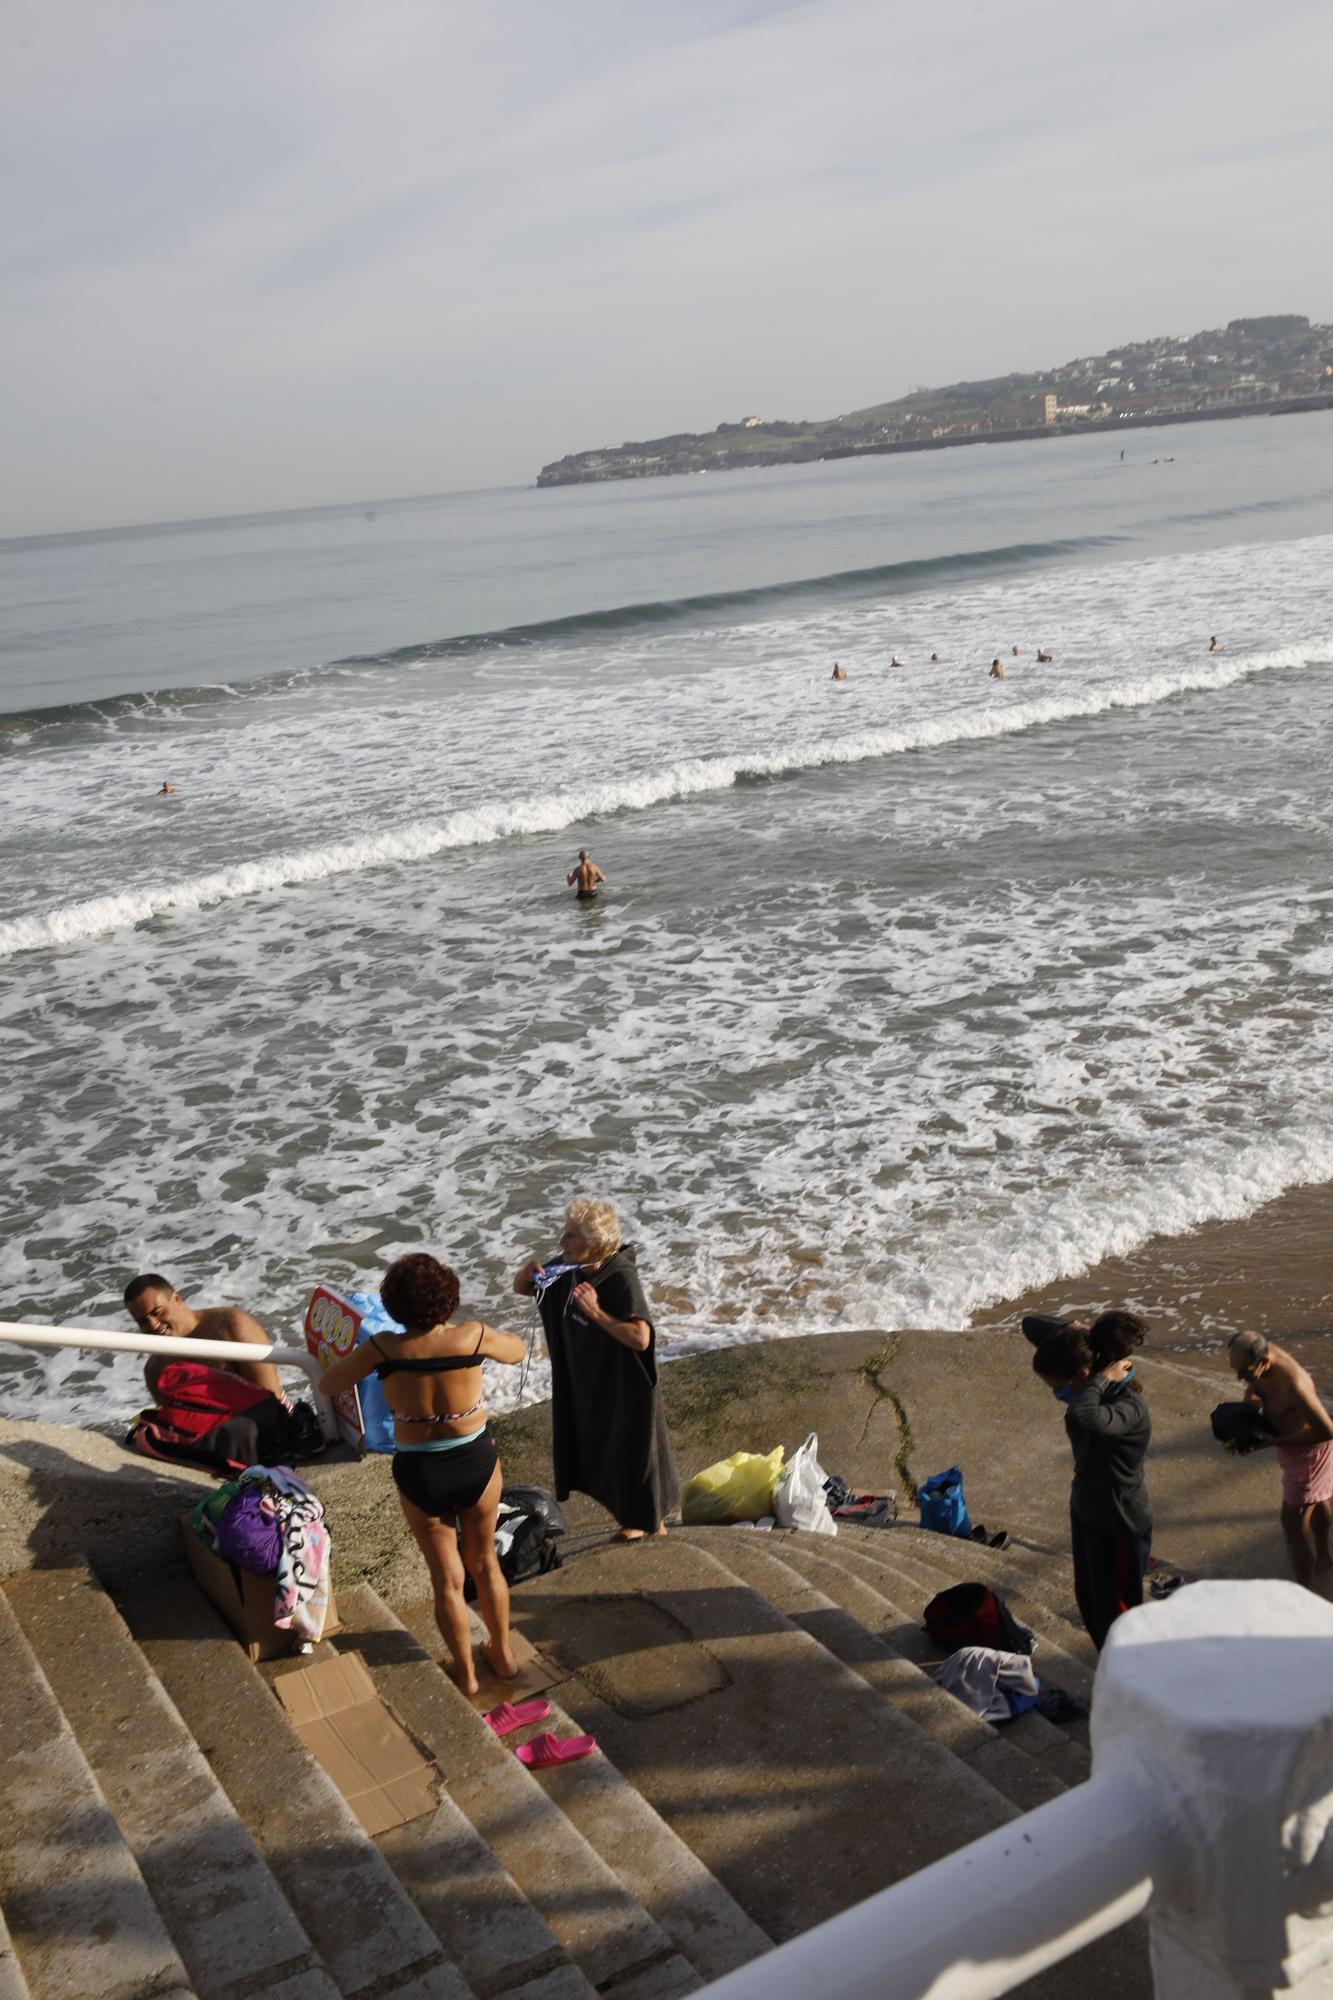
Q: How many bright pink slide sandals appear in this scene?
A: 2